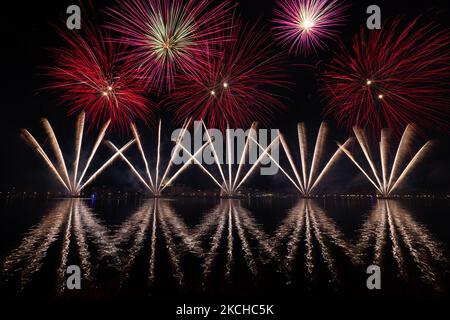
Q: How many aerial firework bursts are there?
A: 5